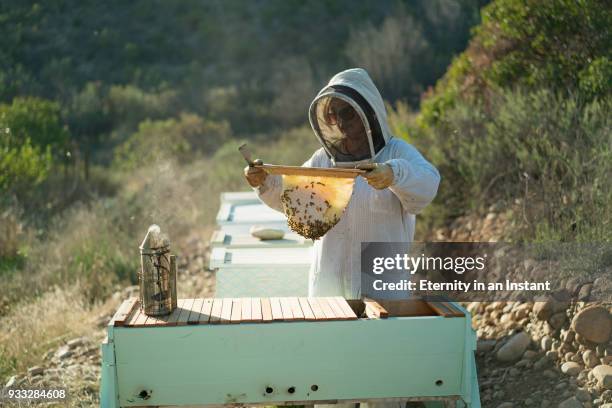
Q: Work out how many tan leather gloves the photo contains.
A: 2